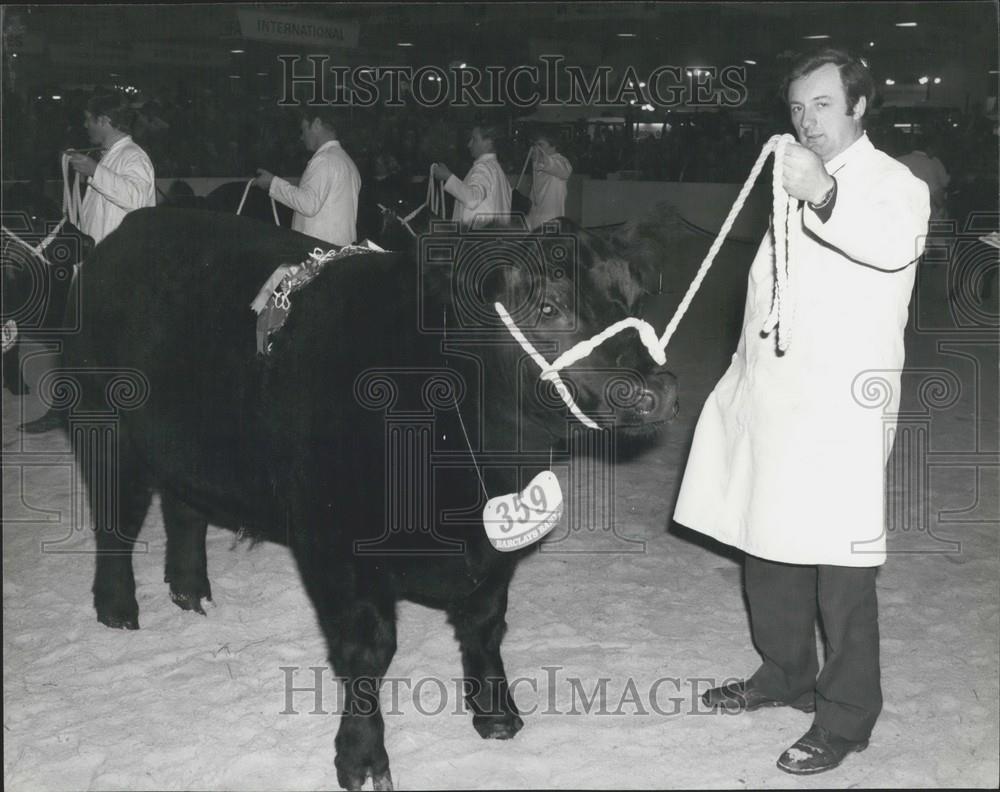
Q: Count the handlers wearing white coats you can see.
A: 5